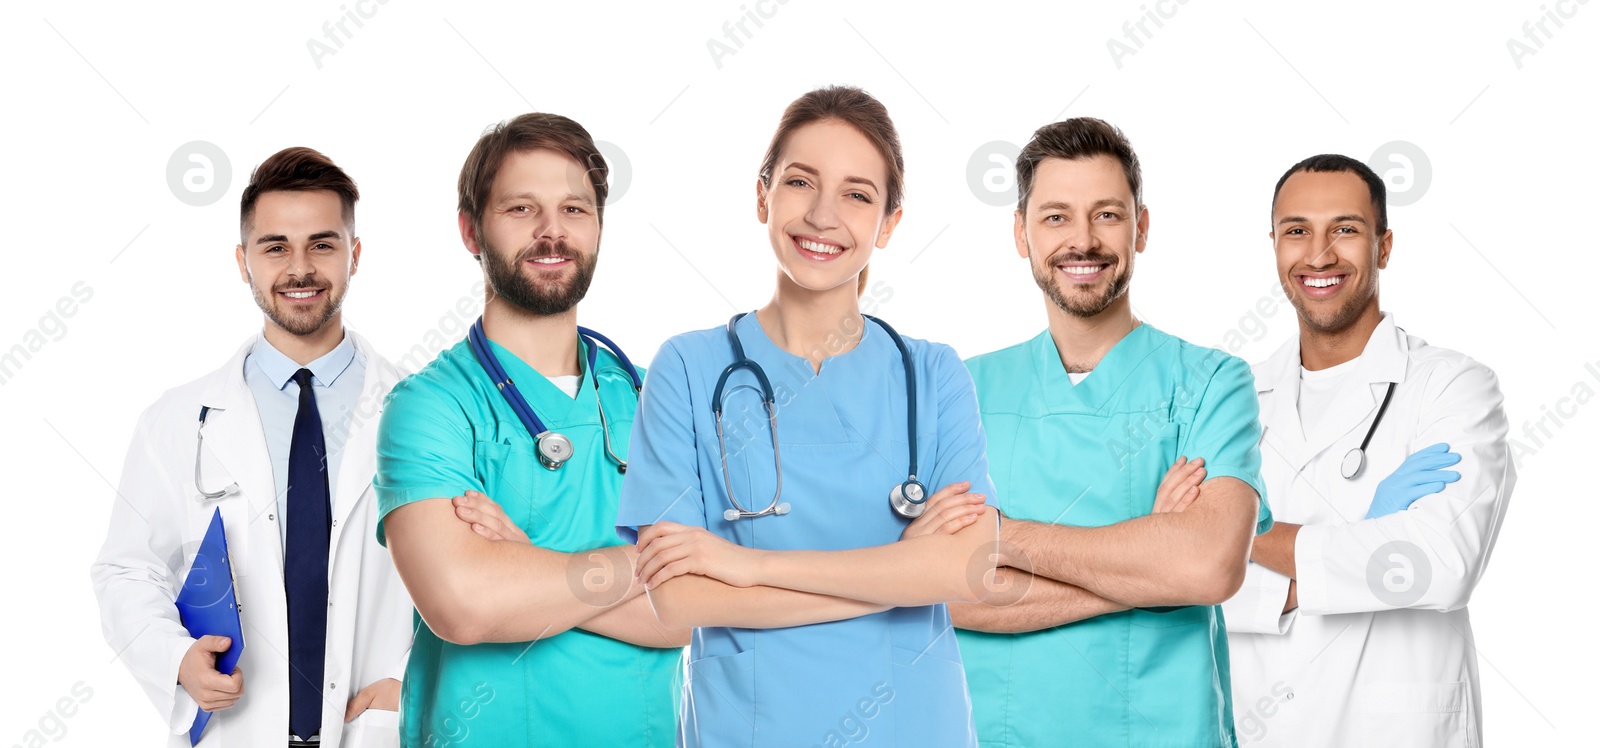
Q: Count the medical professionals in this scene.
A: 5